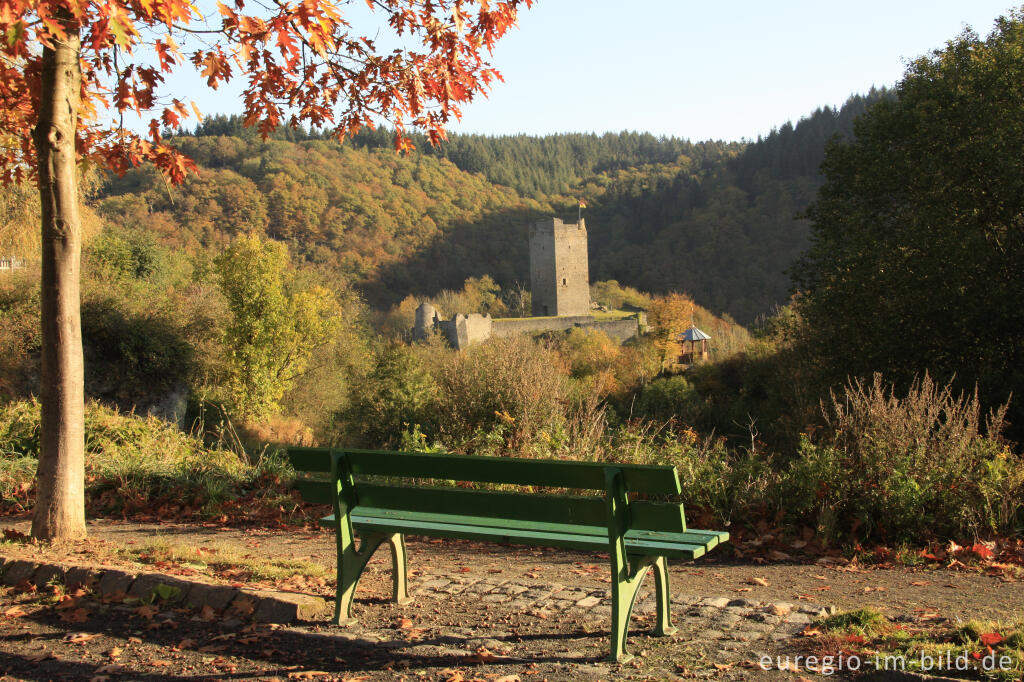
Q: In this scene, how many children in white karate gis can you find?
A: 0